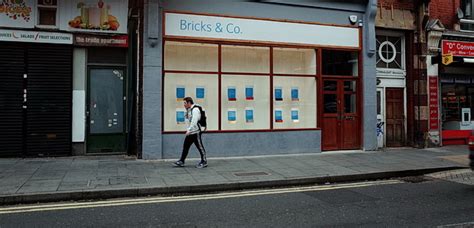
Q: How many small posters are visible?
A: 11